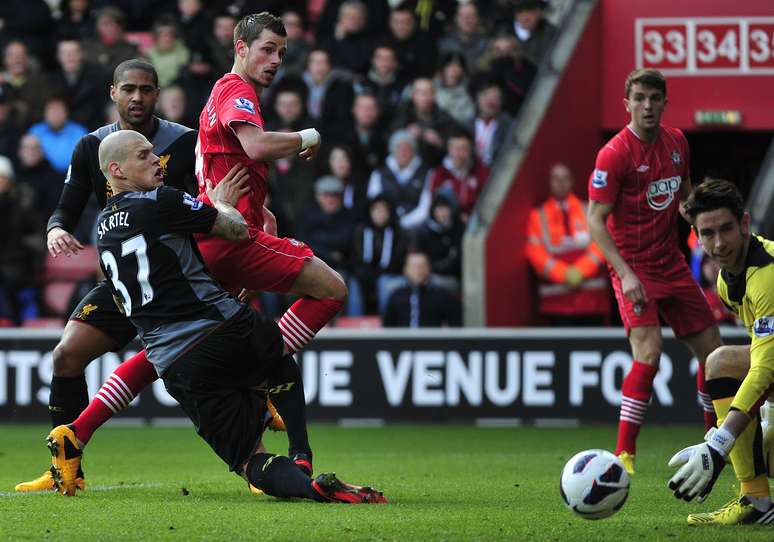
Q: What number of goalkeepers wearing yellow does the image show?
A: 1